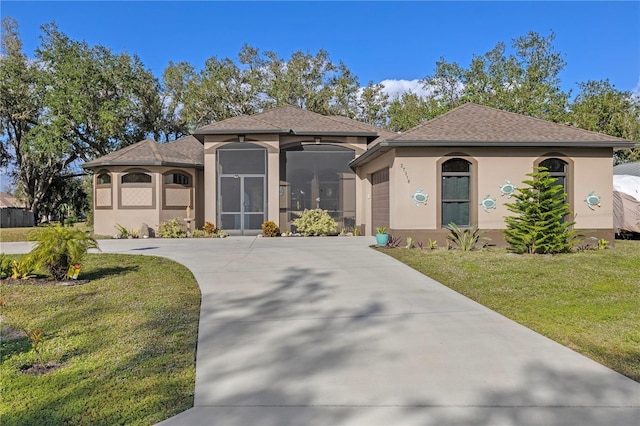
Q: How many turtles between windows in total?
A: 2